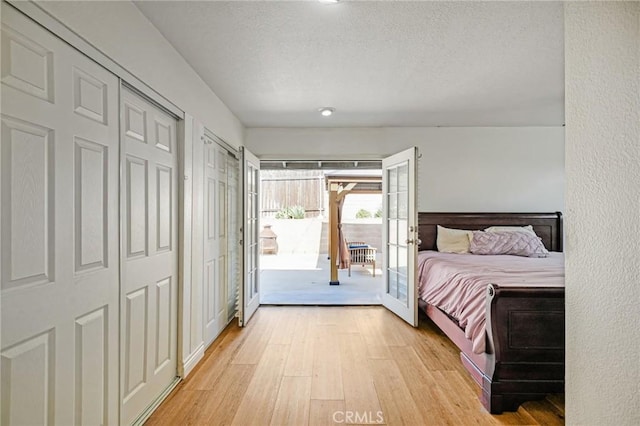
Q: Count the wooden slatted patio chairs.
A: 1